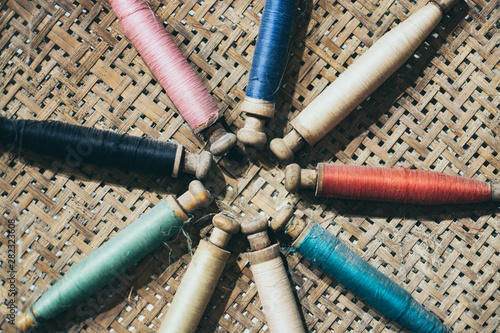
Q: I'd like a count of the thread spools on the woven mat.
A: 9